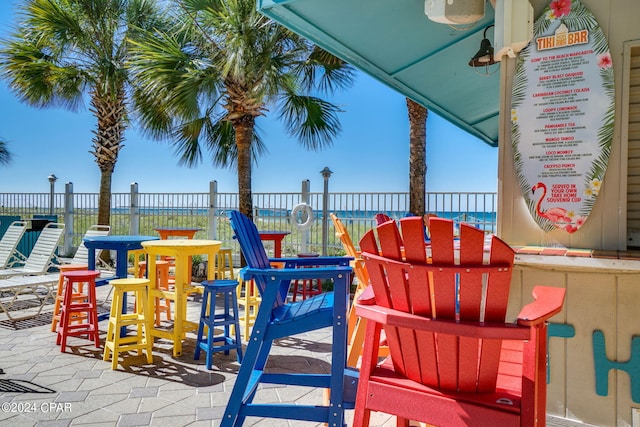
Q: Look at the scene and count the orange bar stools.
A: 2